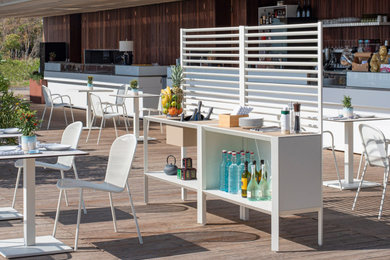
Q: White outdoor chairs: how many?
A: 8